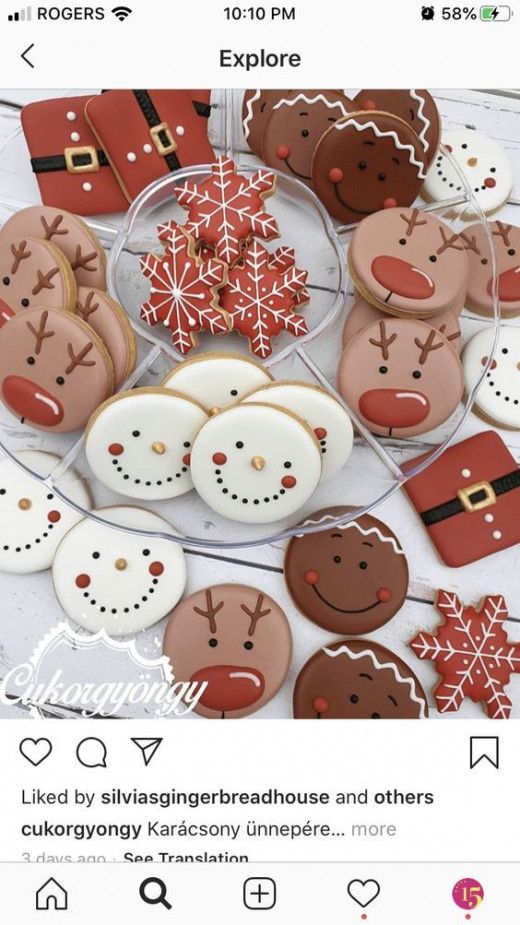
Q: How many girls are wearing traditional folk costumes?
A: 0